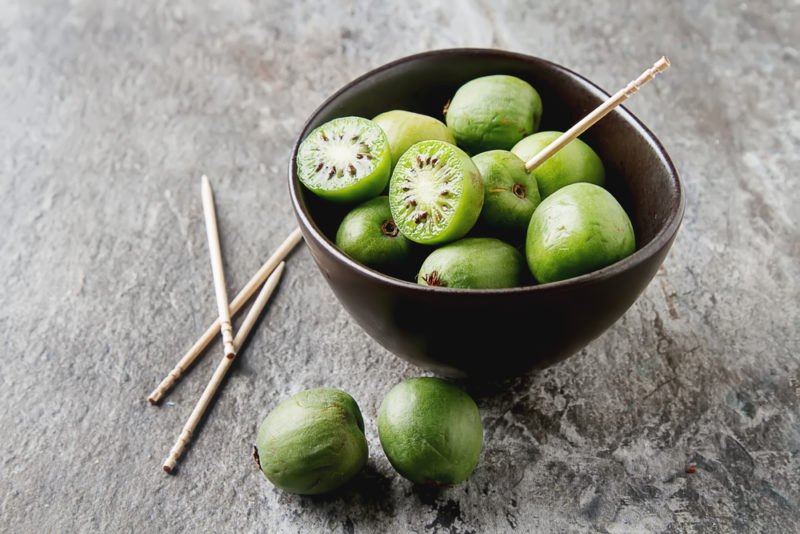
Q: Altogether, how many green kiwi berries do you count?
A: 11